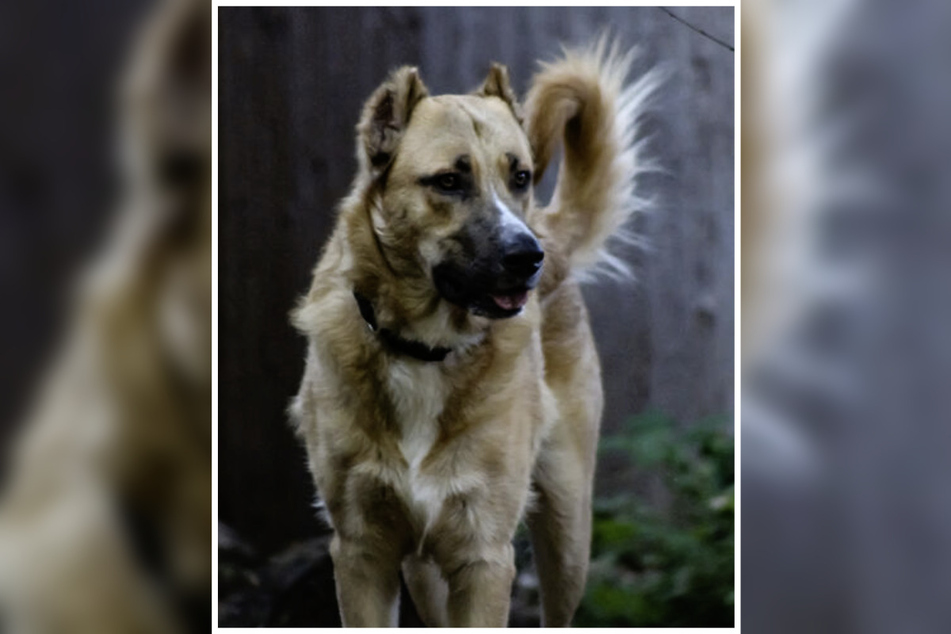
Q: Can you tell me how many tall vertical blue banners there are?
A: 0